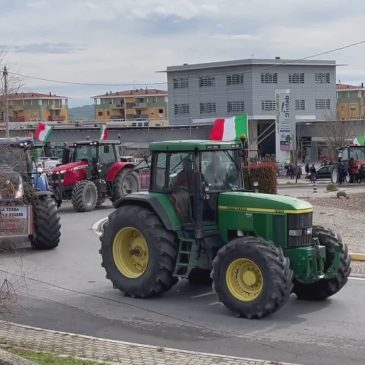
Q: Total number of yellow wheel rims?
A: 2